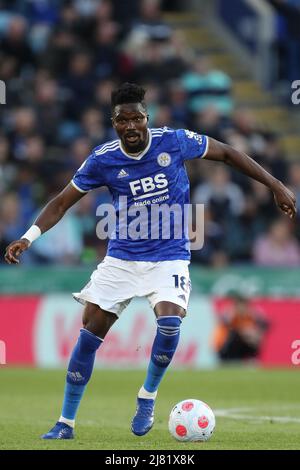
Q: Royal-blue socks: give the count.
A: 2